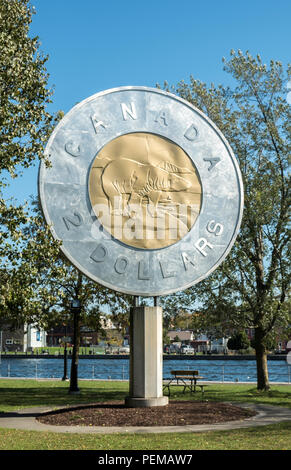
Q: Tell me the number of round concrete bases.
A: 1